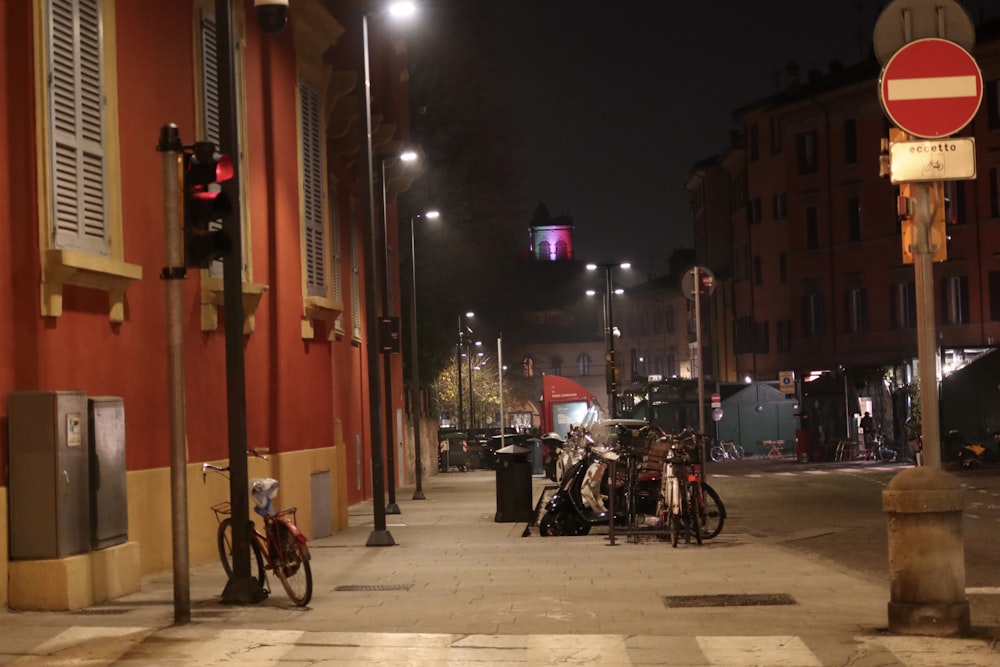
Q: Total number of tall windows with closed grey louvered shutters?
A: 5